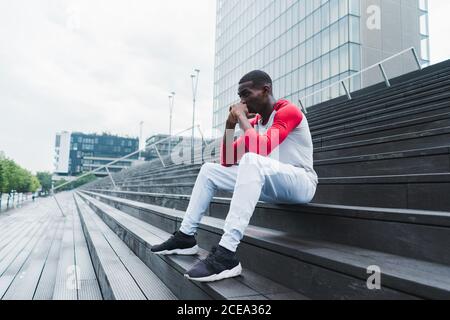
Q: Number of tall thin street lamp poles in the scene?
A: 3